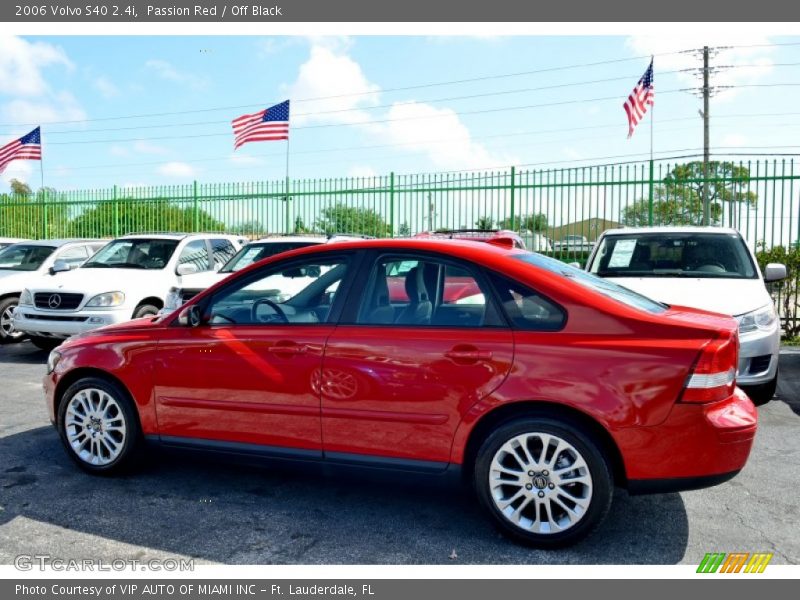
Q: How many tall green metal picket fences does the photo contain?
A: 1